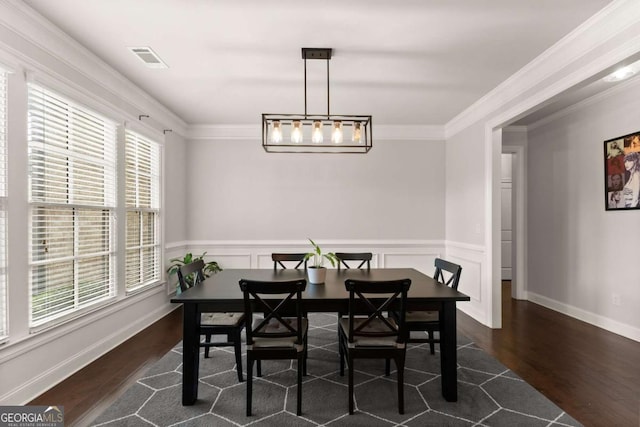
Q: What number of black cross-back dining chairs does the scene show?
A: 6